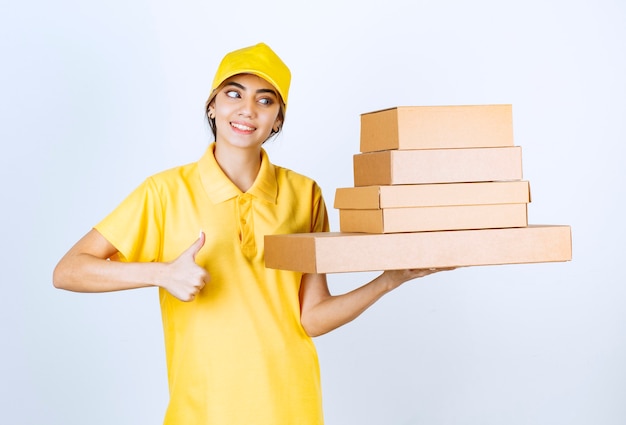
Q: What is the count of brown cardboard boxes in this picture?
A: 4